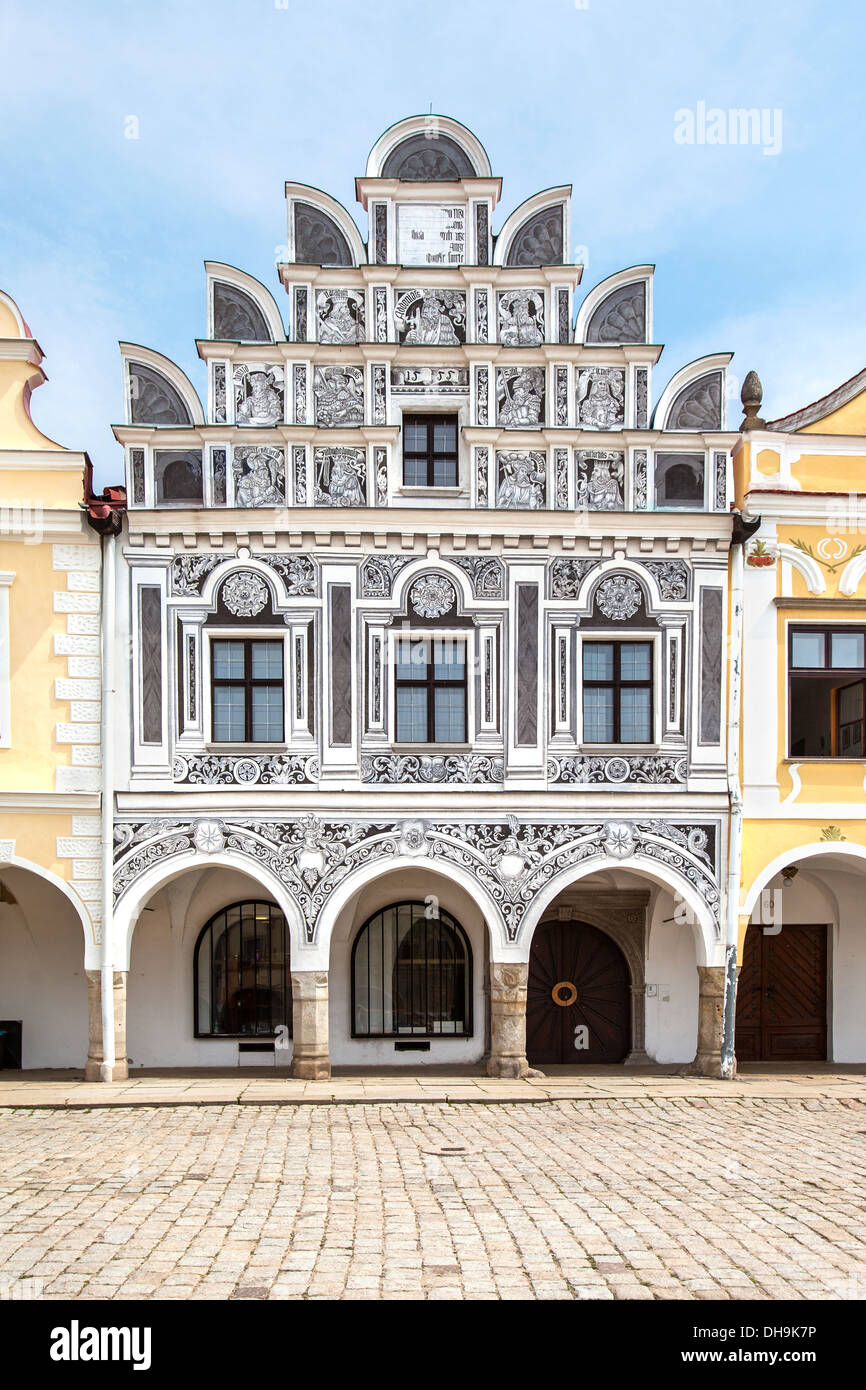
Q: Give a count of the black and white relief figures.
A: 11